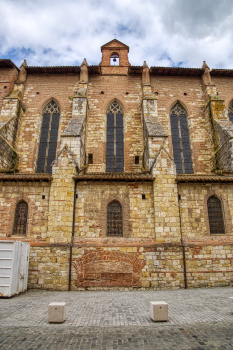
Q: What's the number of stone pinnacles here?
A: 4